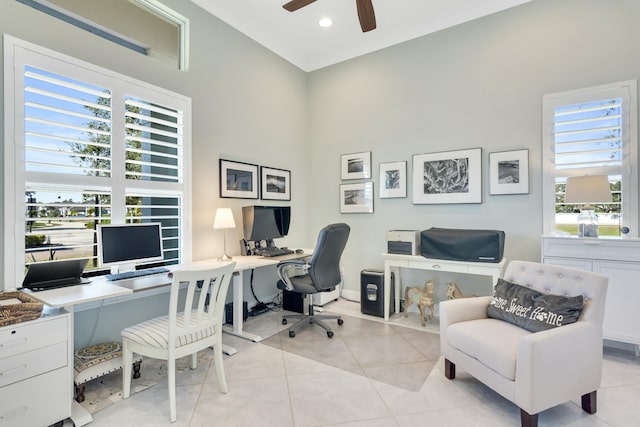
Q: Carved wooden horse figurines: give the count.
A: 2